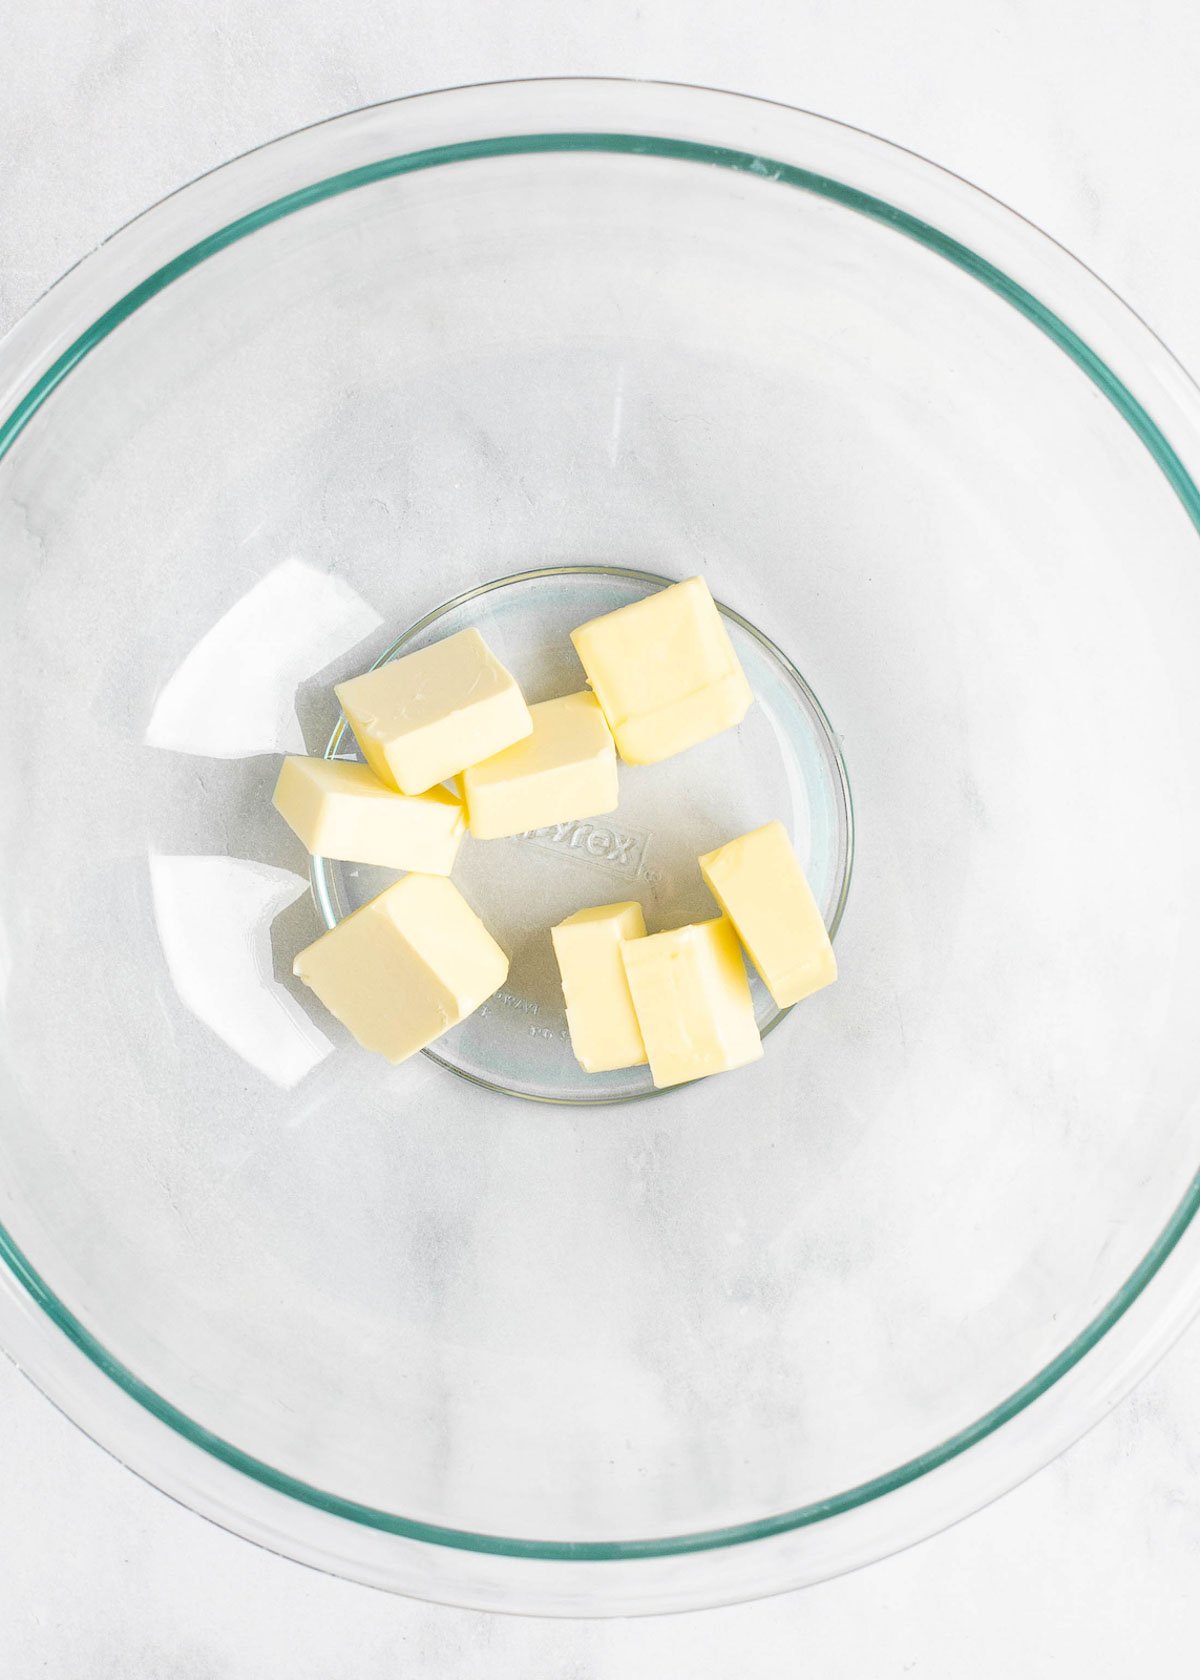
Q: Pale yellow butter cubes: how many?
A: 8